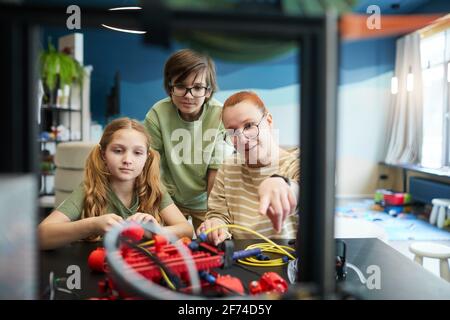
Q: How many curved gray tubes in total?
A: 1